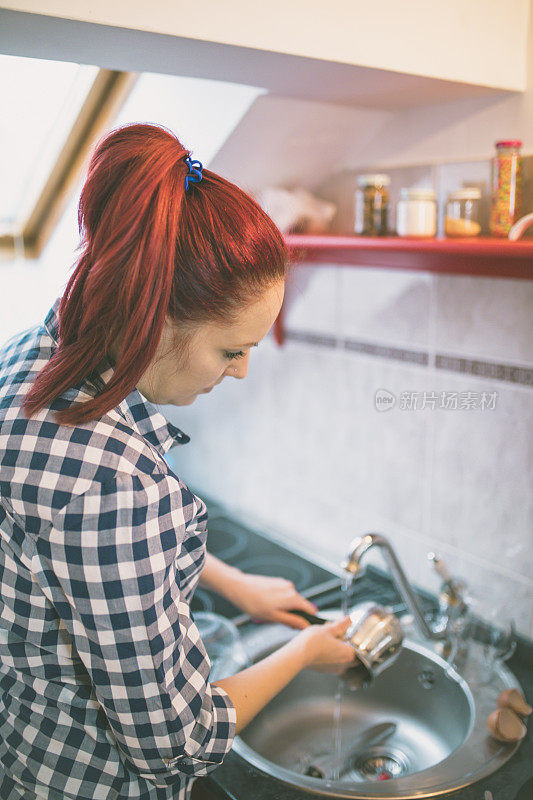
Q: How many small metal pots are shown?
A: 1